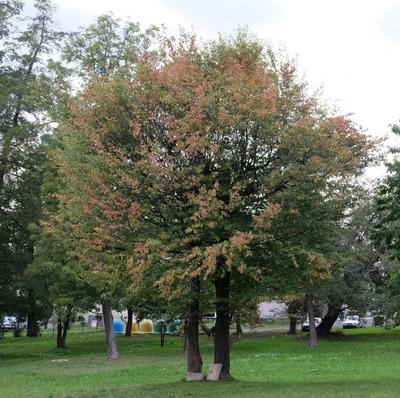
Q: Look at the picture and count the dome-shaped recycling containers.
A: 5